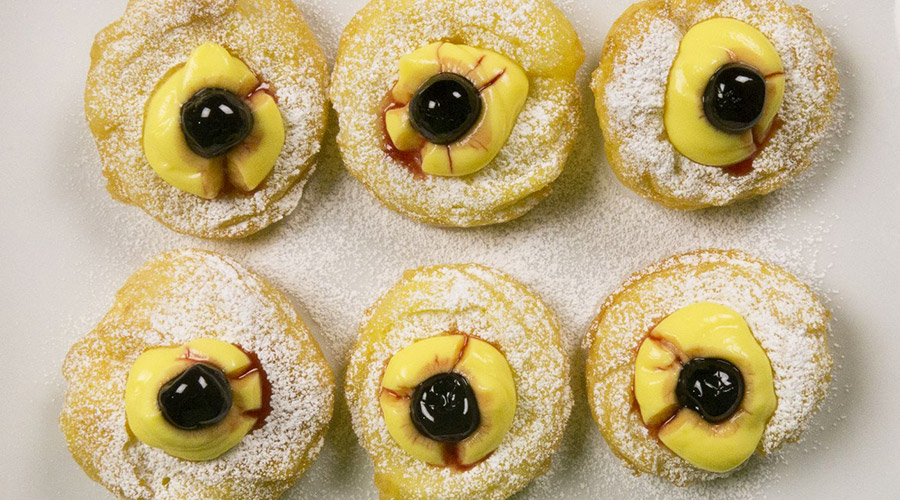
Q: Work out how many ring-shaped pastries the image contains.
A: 6